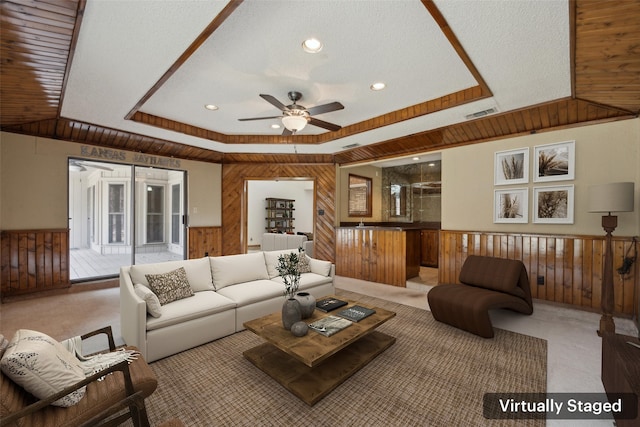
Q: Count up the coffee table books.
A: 3